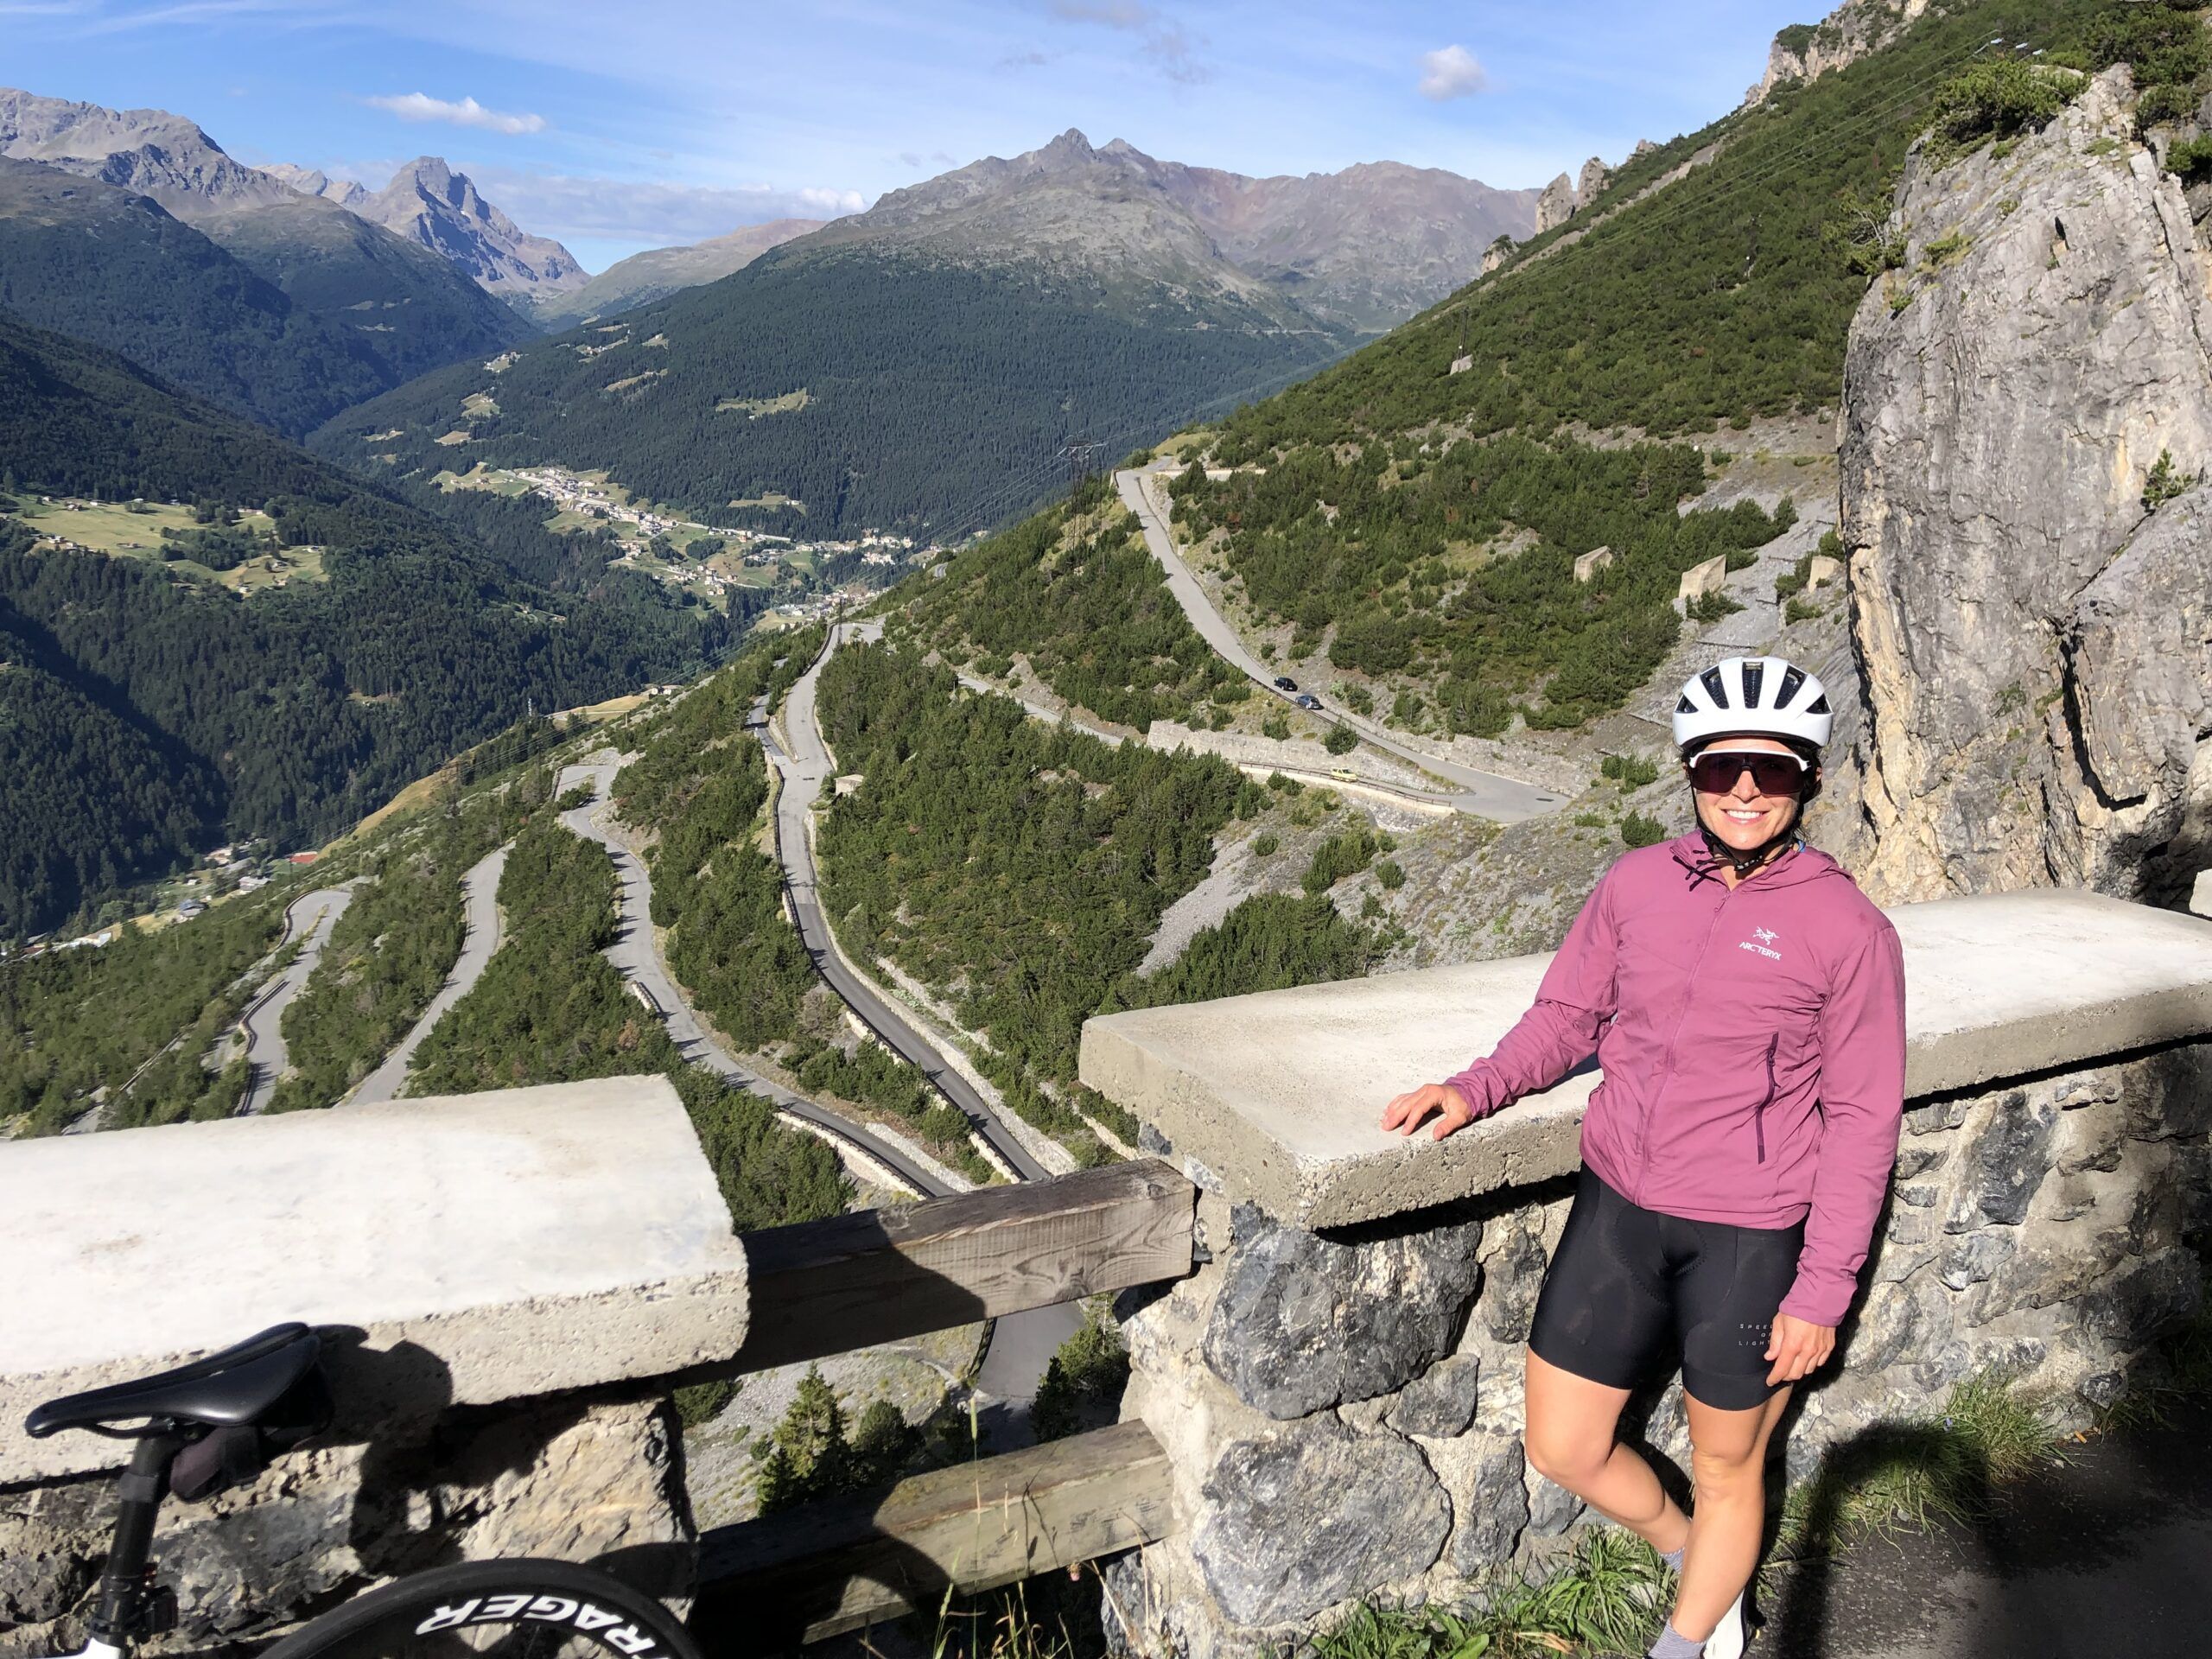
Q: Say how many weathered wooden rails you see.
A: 2